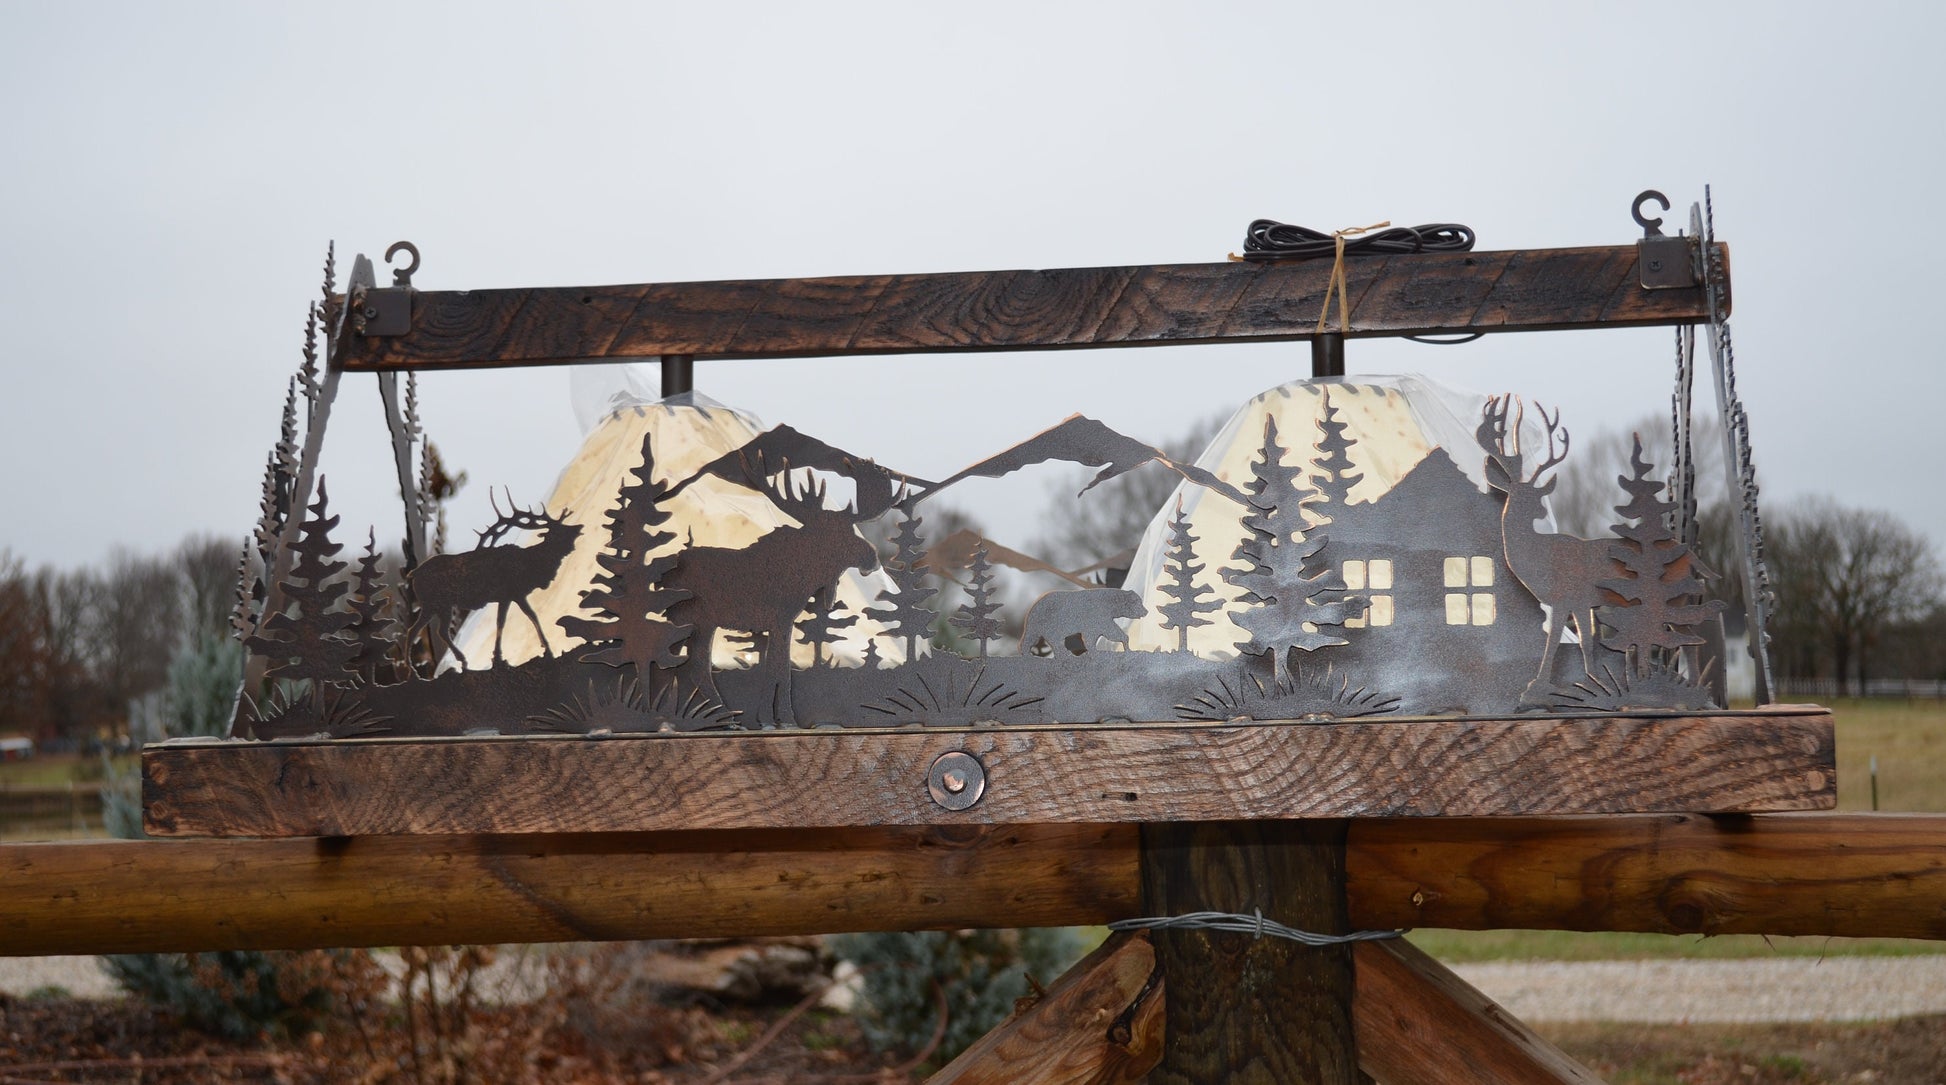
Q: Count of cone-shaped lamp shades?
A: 2